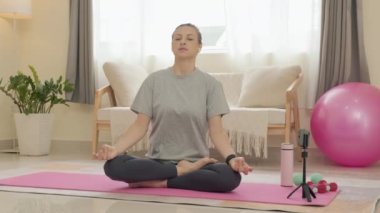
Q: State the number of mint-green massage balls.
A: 2